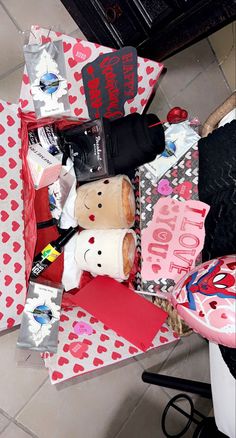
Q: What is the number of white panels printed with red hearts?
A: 3